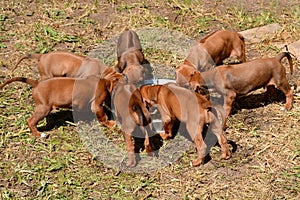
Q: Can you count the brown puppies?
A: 7